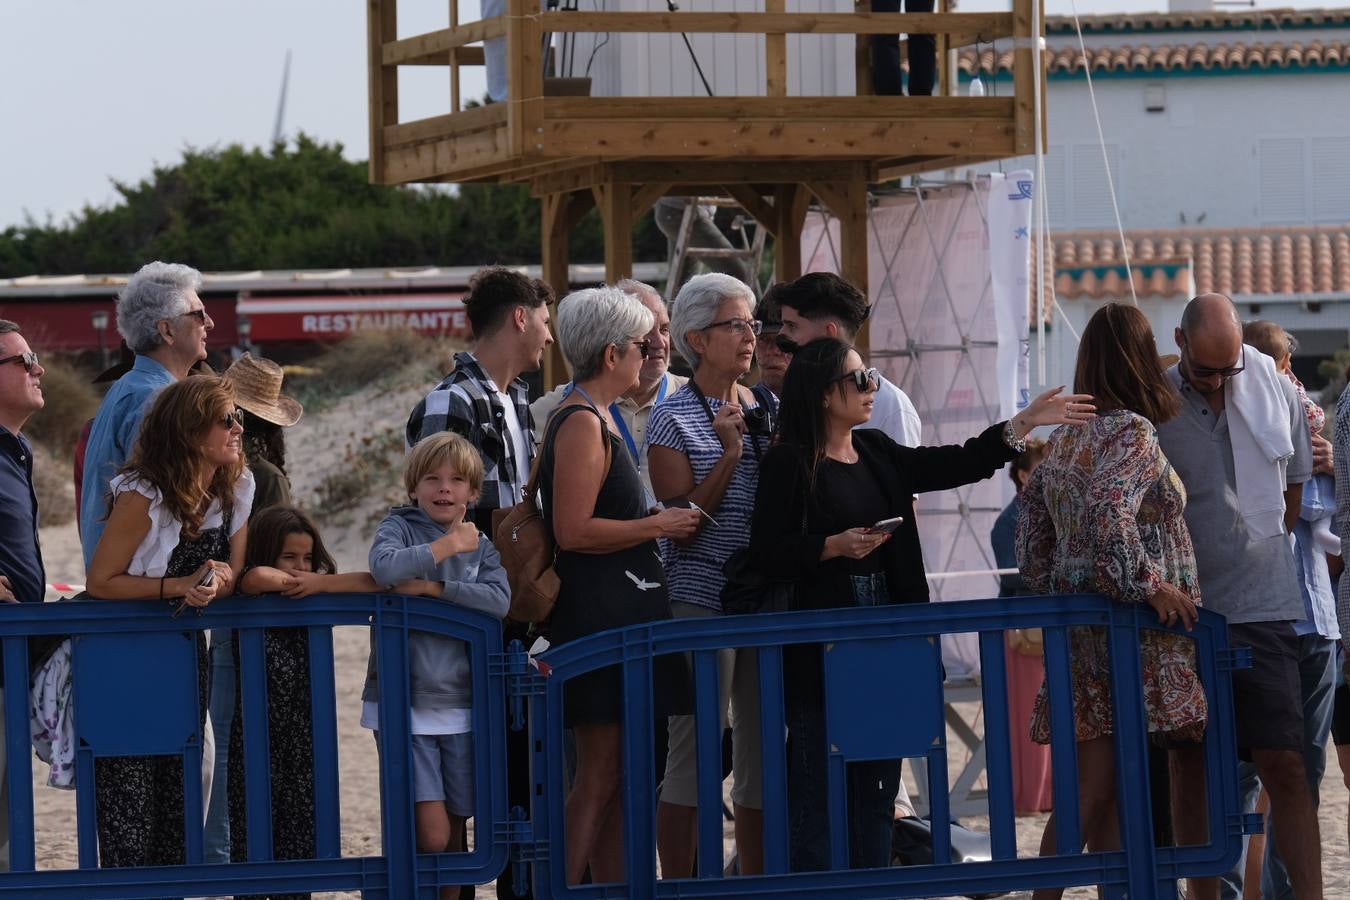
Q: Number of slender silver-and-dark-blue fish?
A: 0